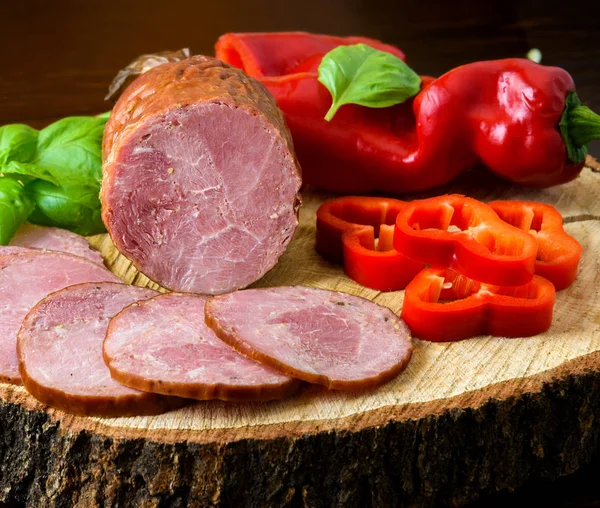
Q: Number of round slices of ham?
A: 5